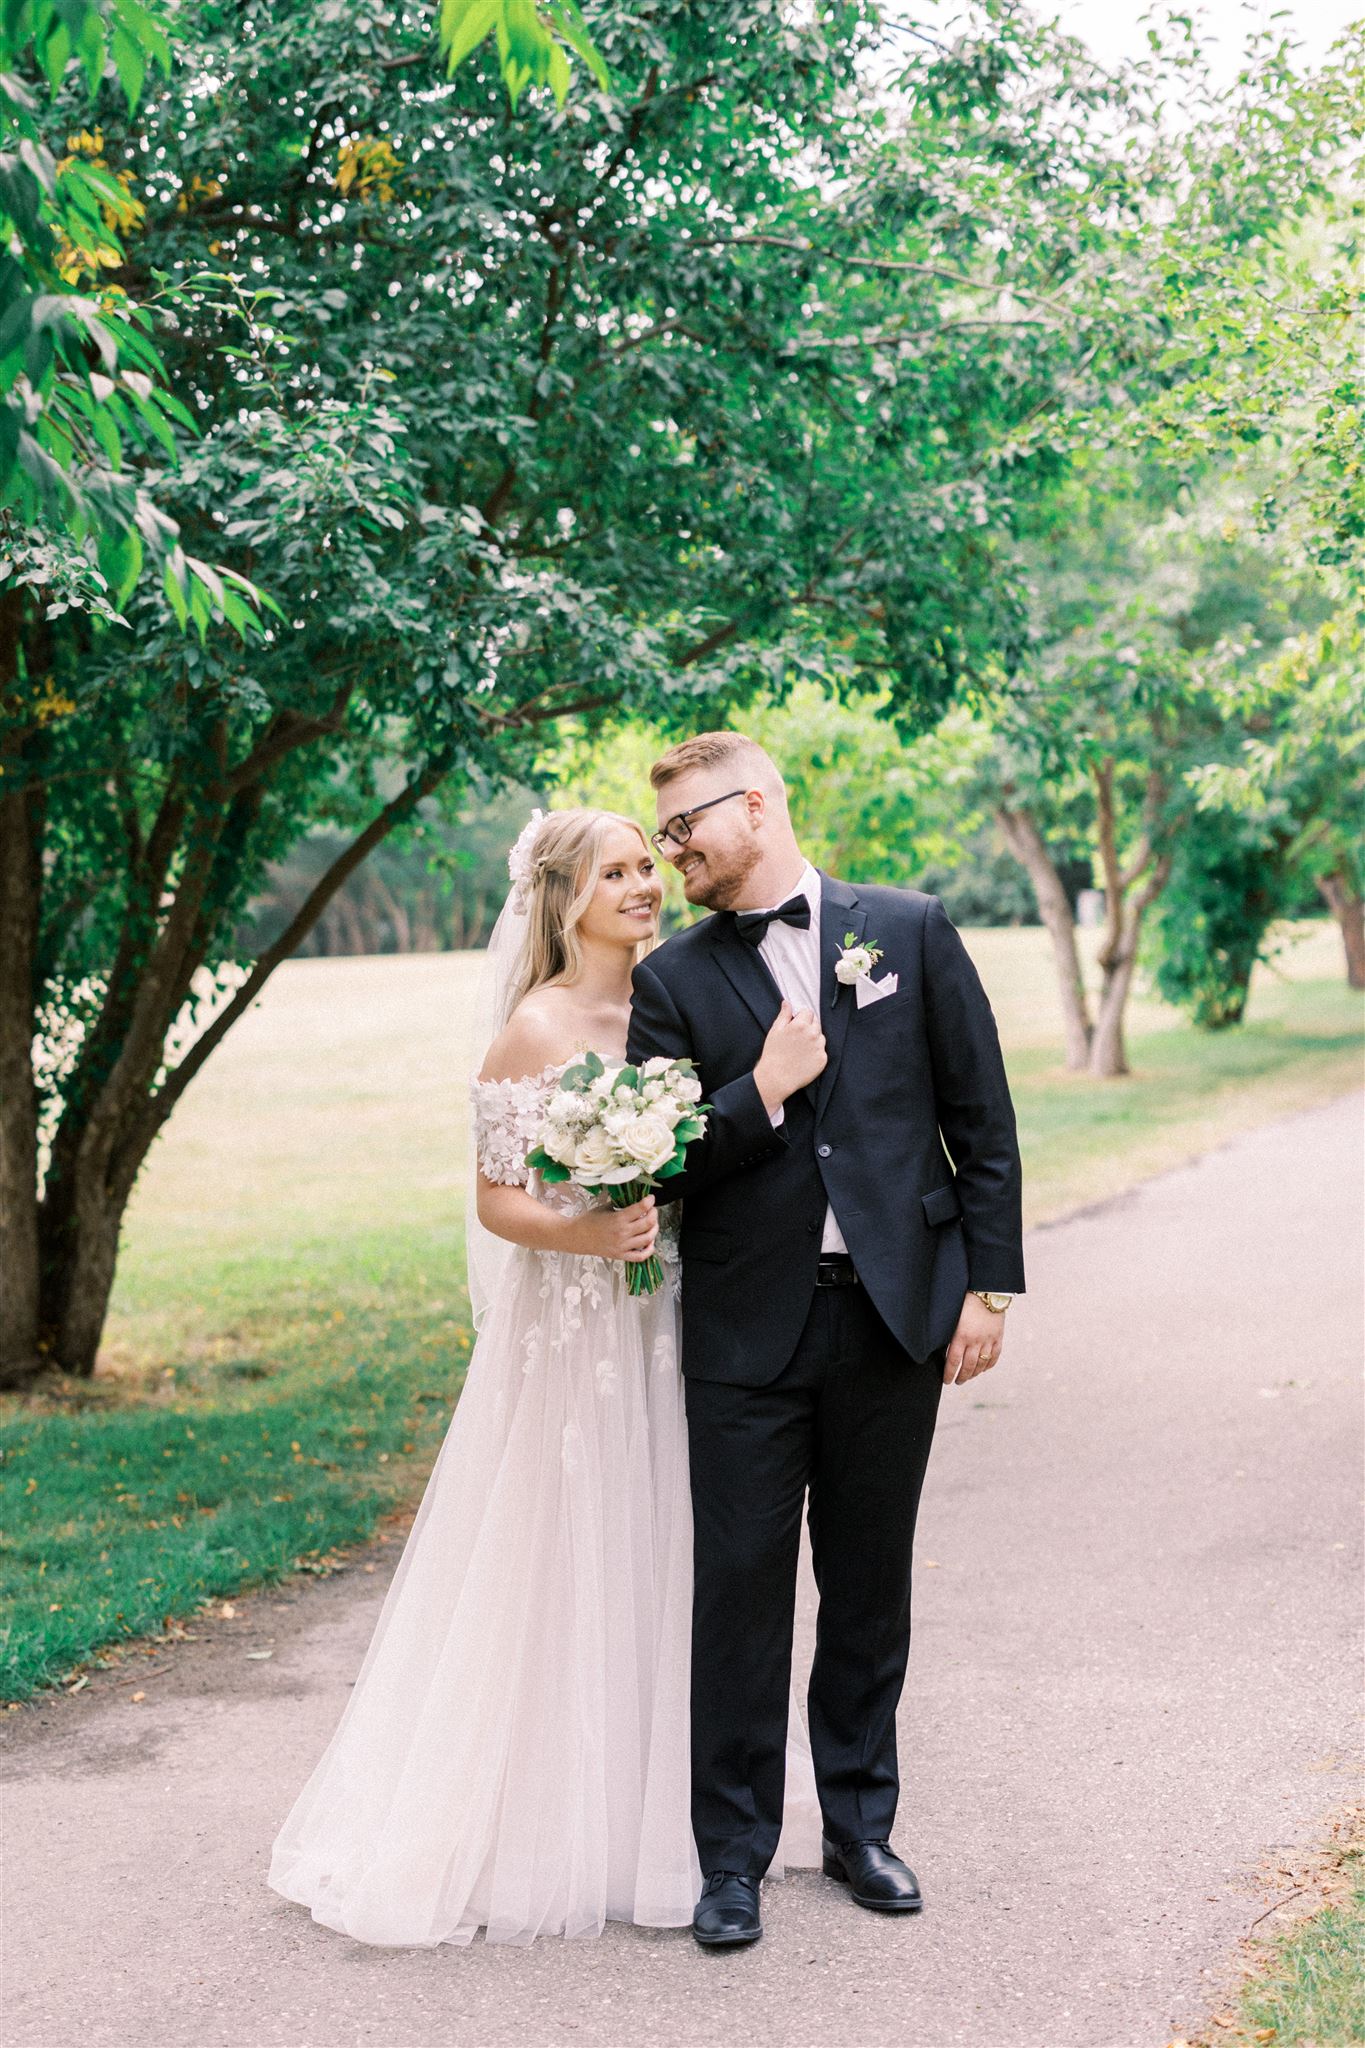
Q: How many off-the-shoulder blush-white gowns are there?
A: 1